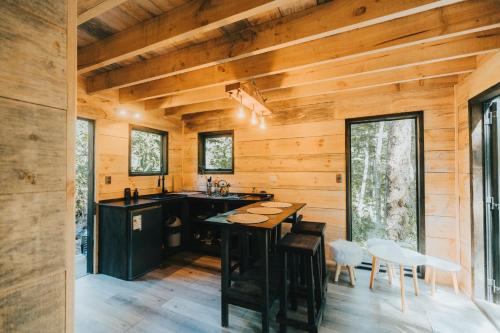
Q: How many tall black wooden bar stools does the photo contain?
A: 2